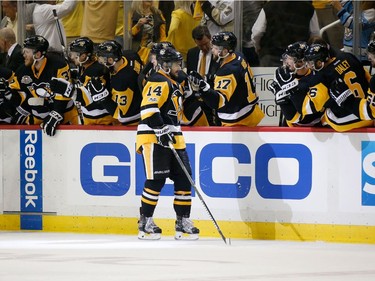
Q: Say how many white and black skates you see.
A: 2